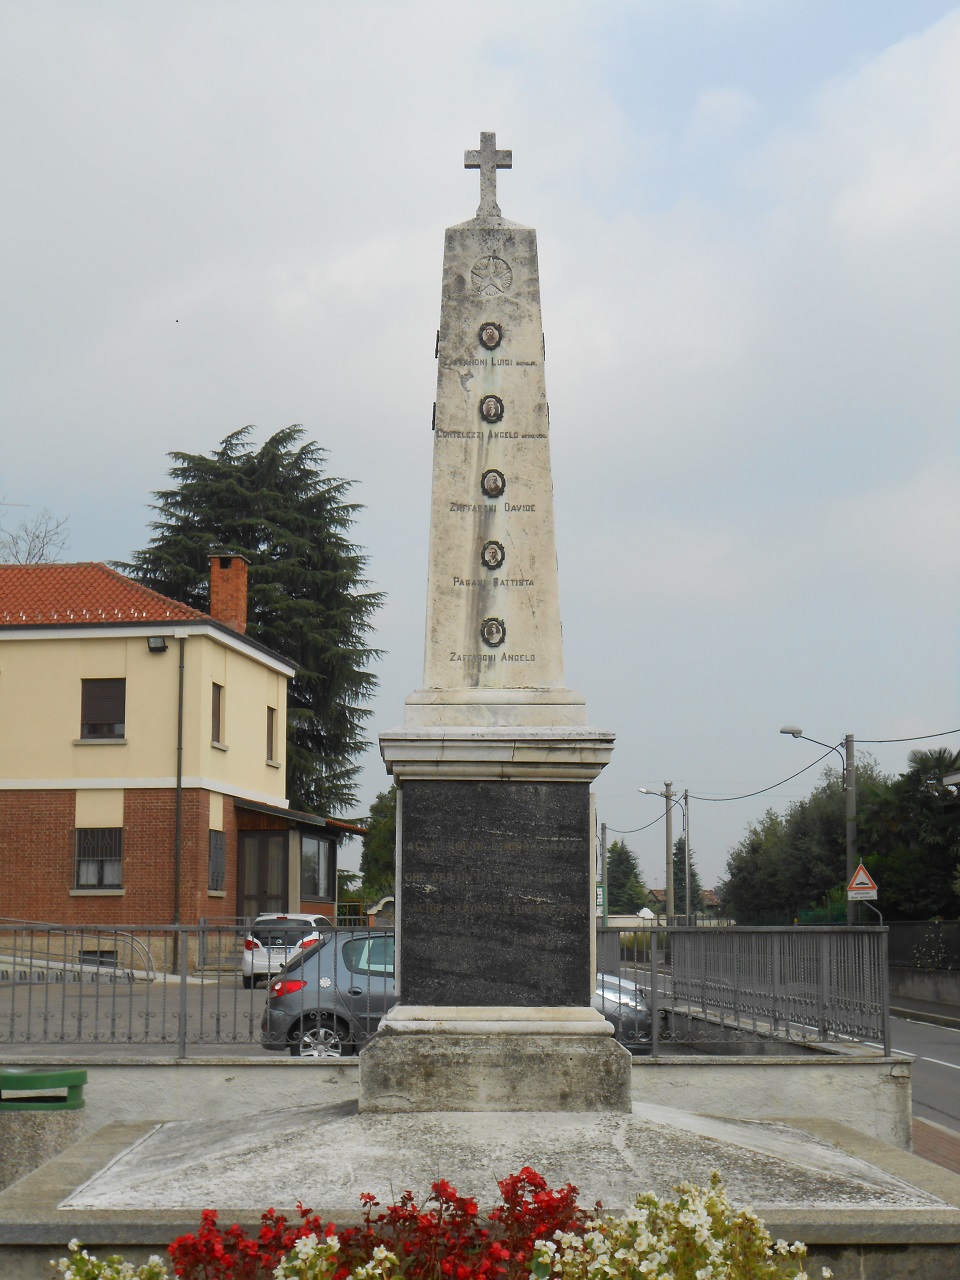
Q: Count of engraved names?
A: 5